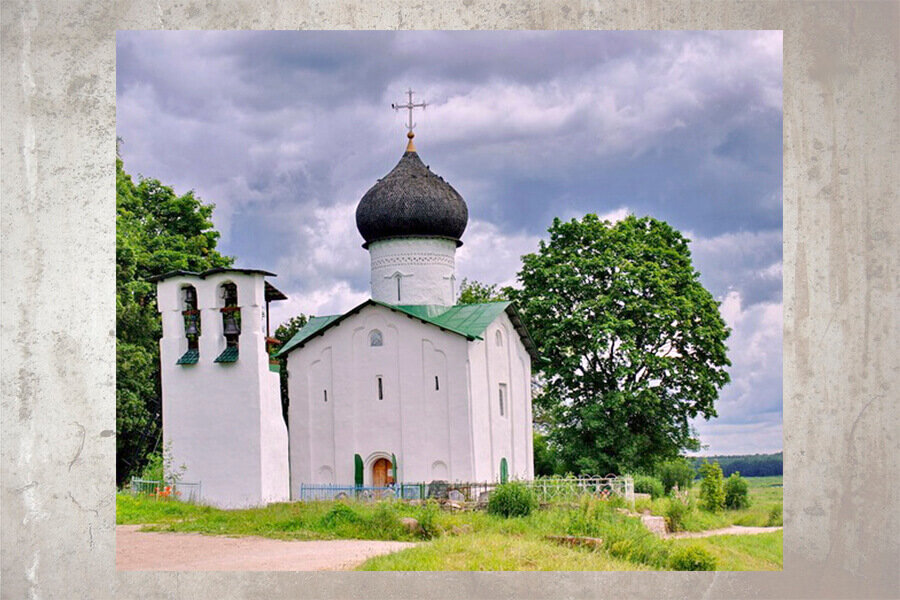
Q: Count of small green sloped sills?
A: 2